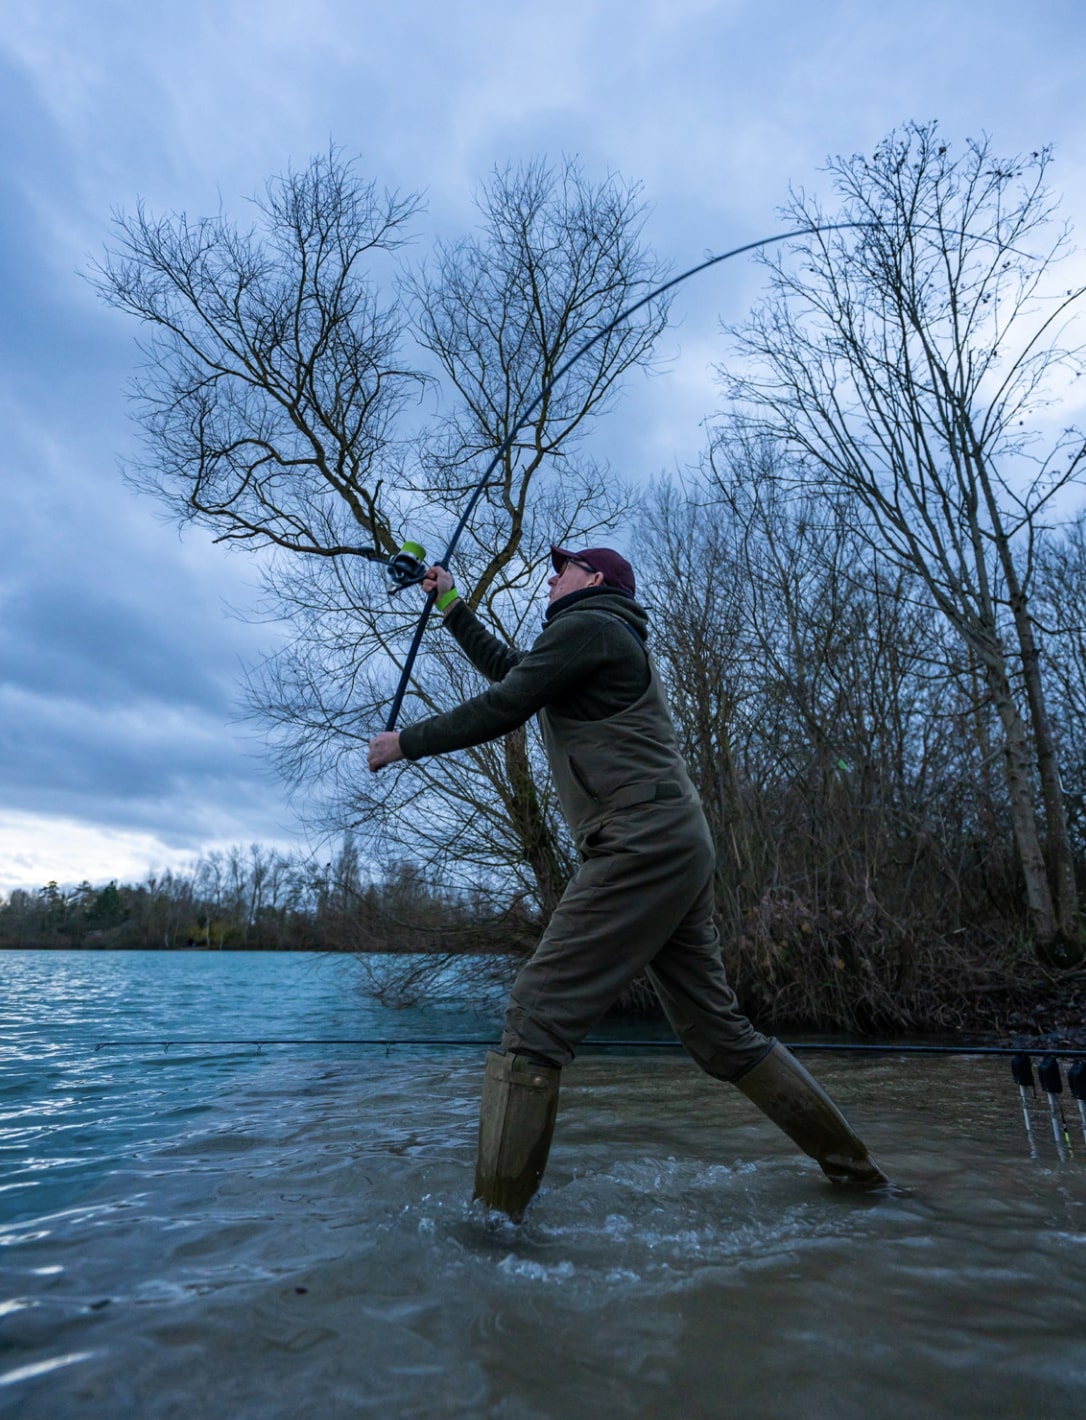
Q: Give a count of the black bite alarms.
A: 3